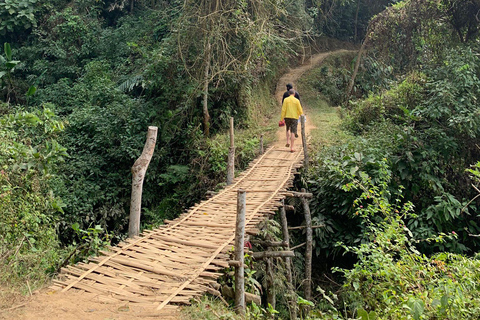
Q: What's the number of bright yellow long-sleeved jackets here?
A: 1